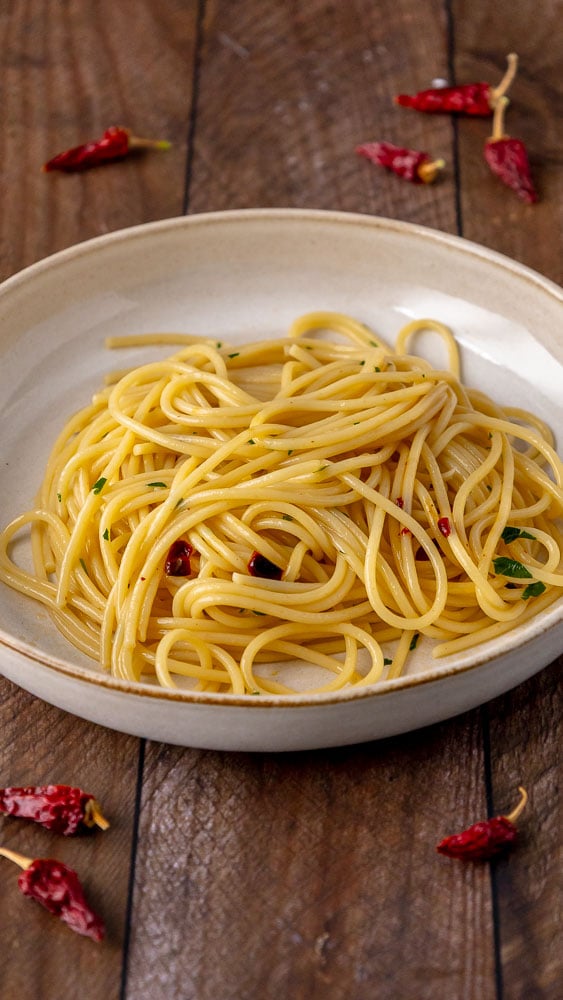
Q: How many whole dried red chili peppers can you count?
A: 7